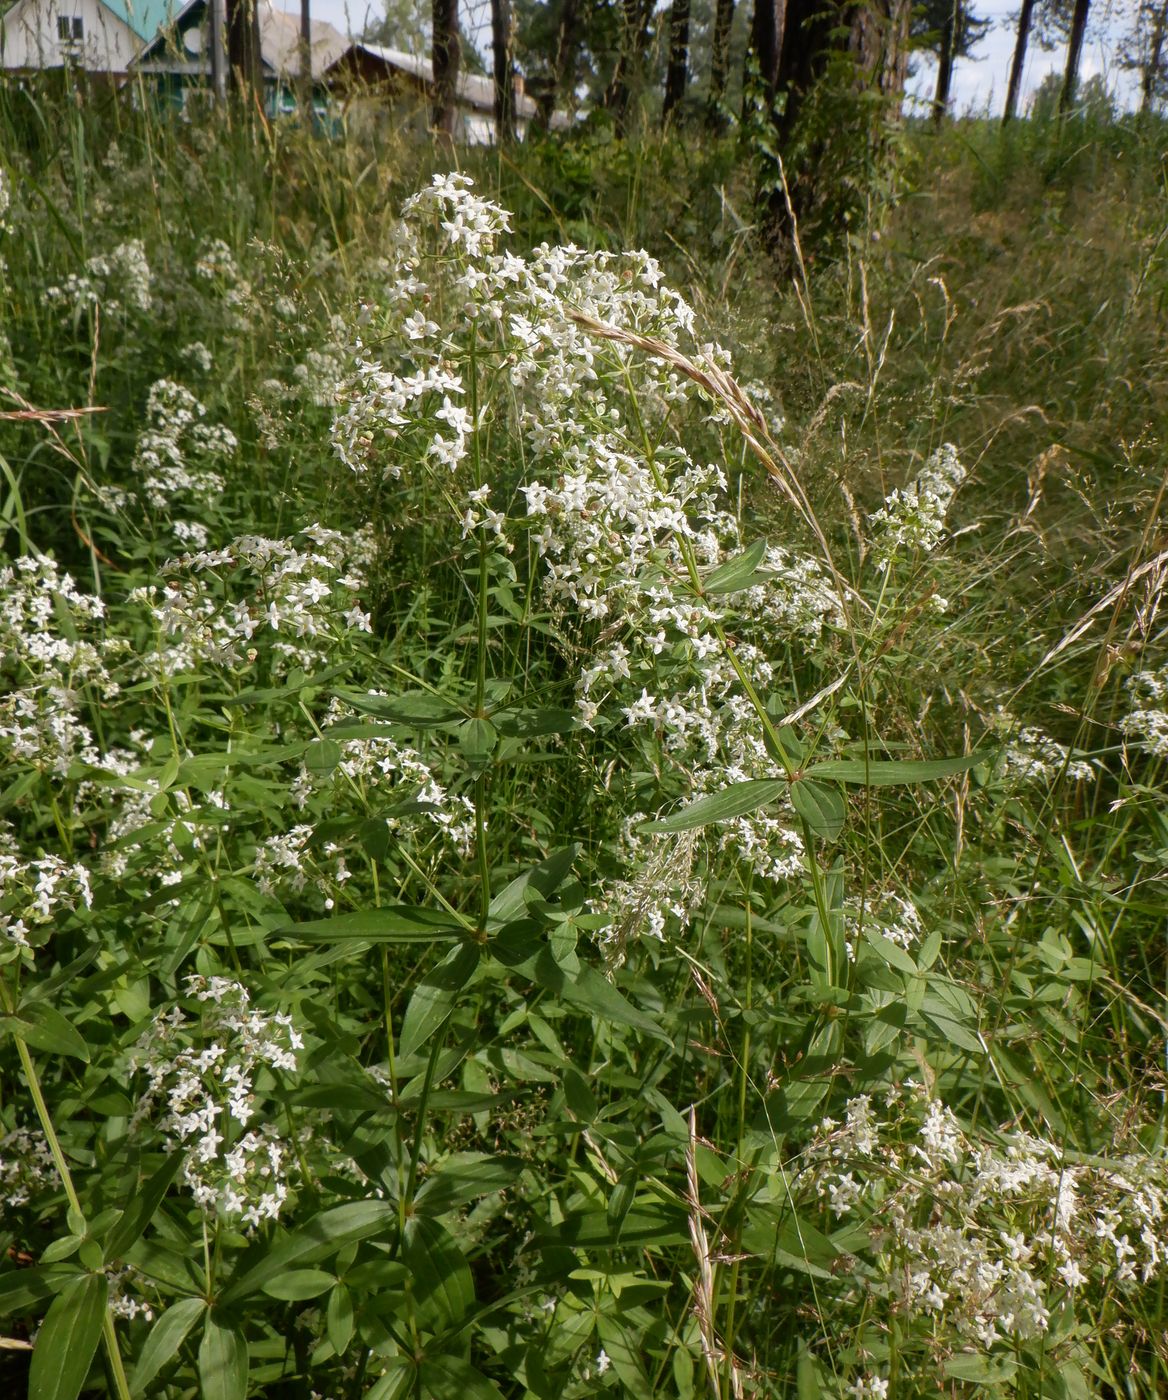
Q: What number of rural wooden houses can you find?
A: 3